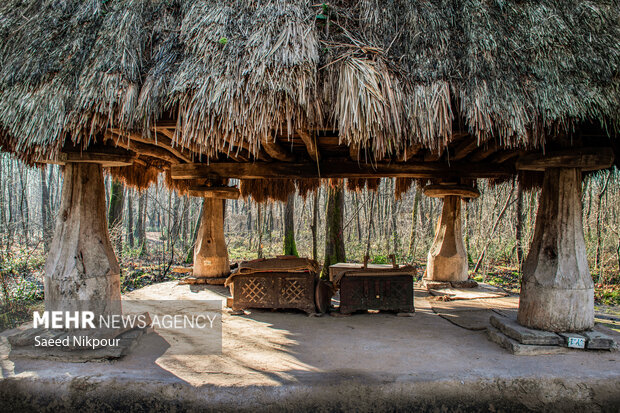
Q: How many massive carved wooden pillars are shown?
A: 4